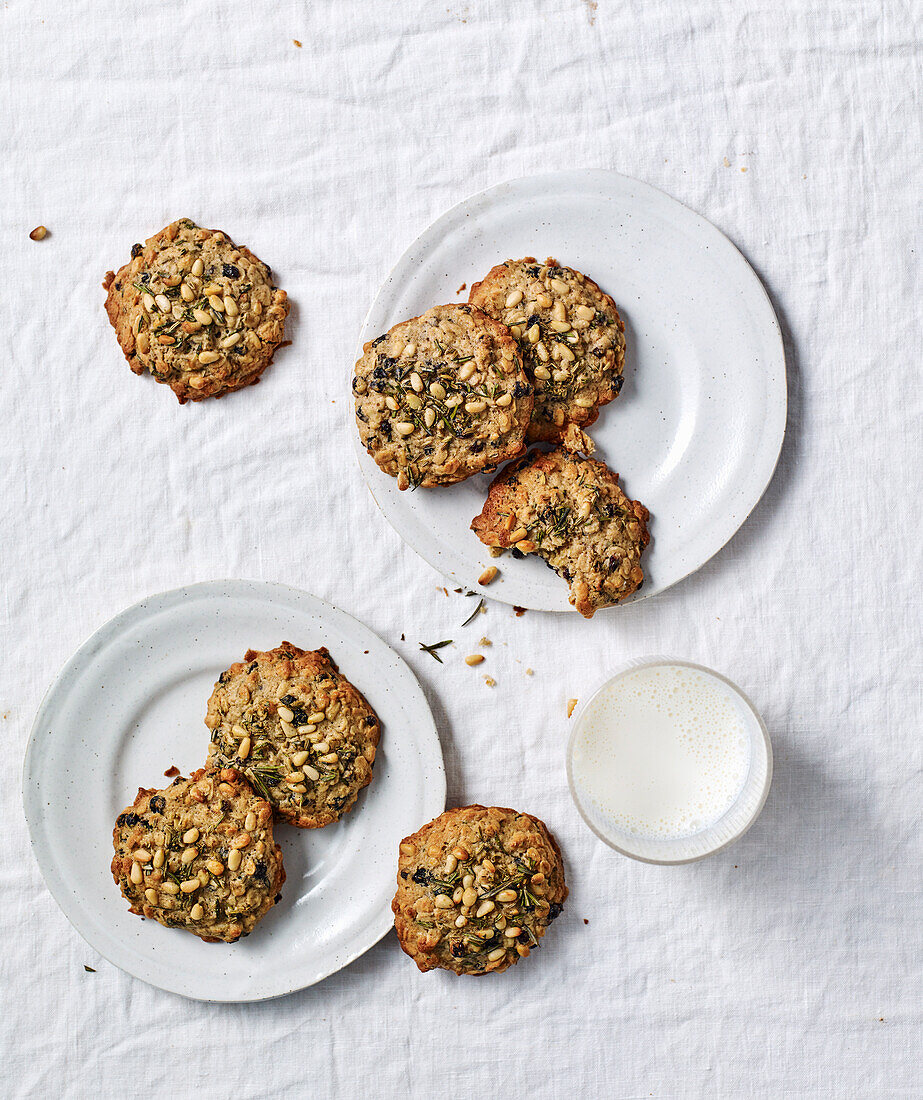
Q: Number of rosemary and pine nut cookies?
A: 7